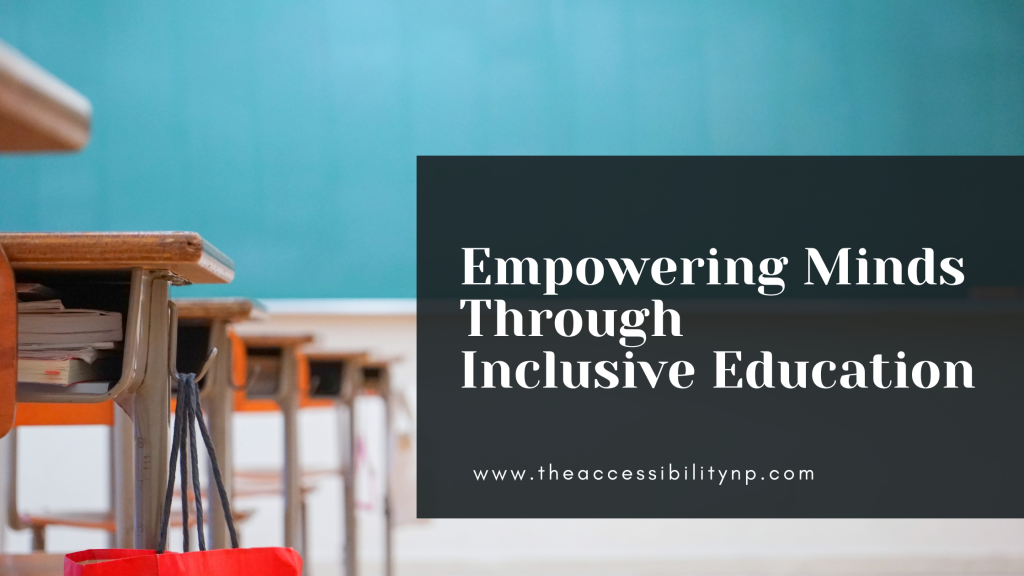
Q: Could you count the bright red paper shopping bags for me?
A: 1